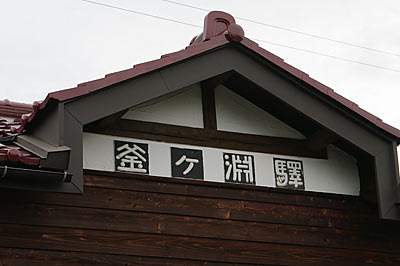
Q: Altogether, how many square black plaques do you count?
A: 4